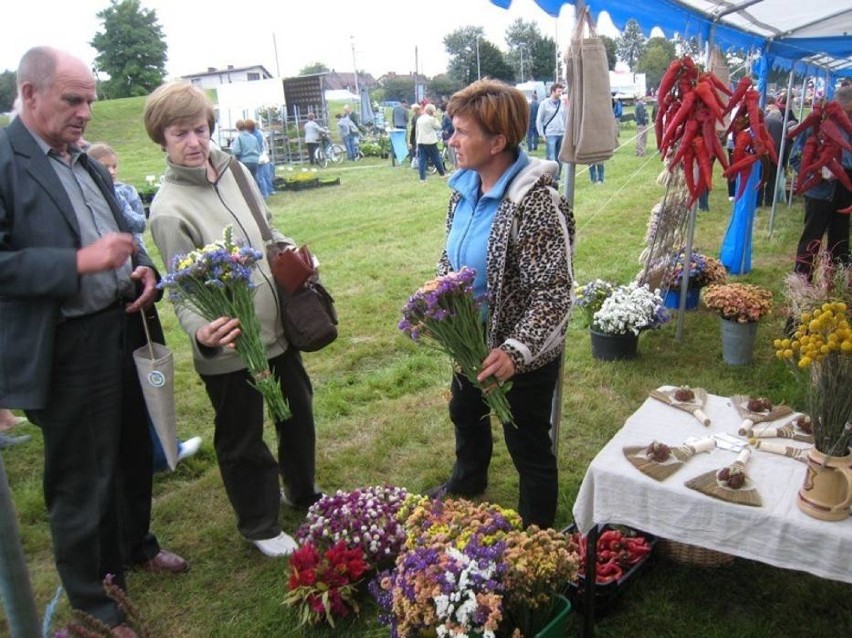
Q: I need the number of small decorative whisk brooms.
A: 6